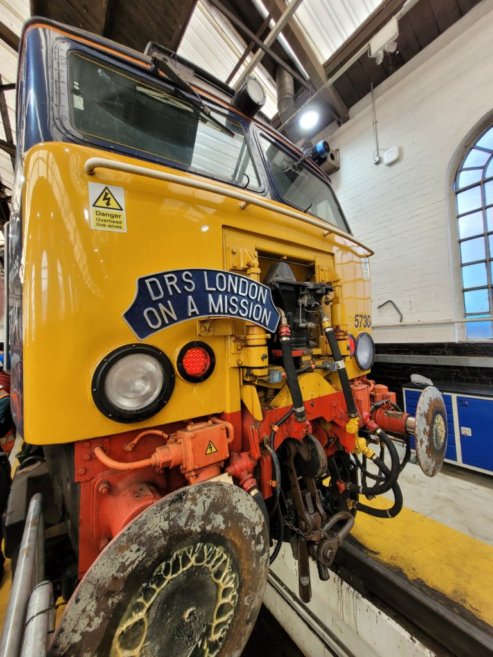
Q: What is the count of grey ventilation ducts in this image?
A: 1